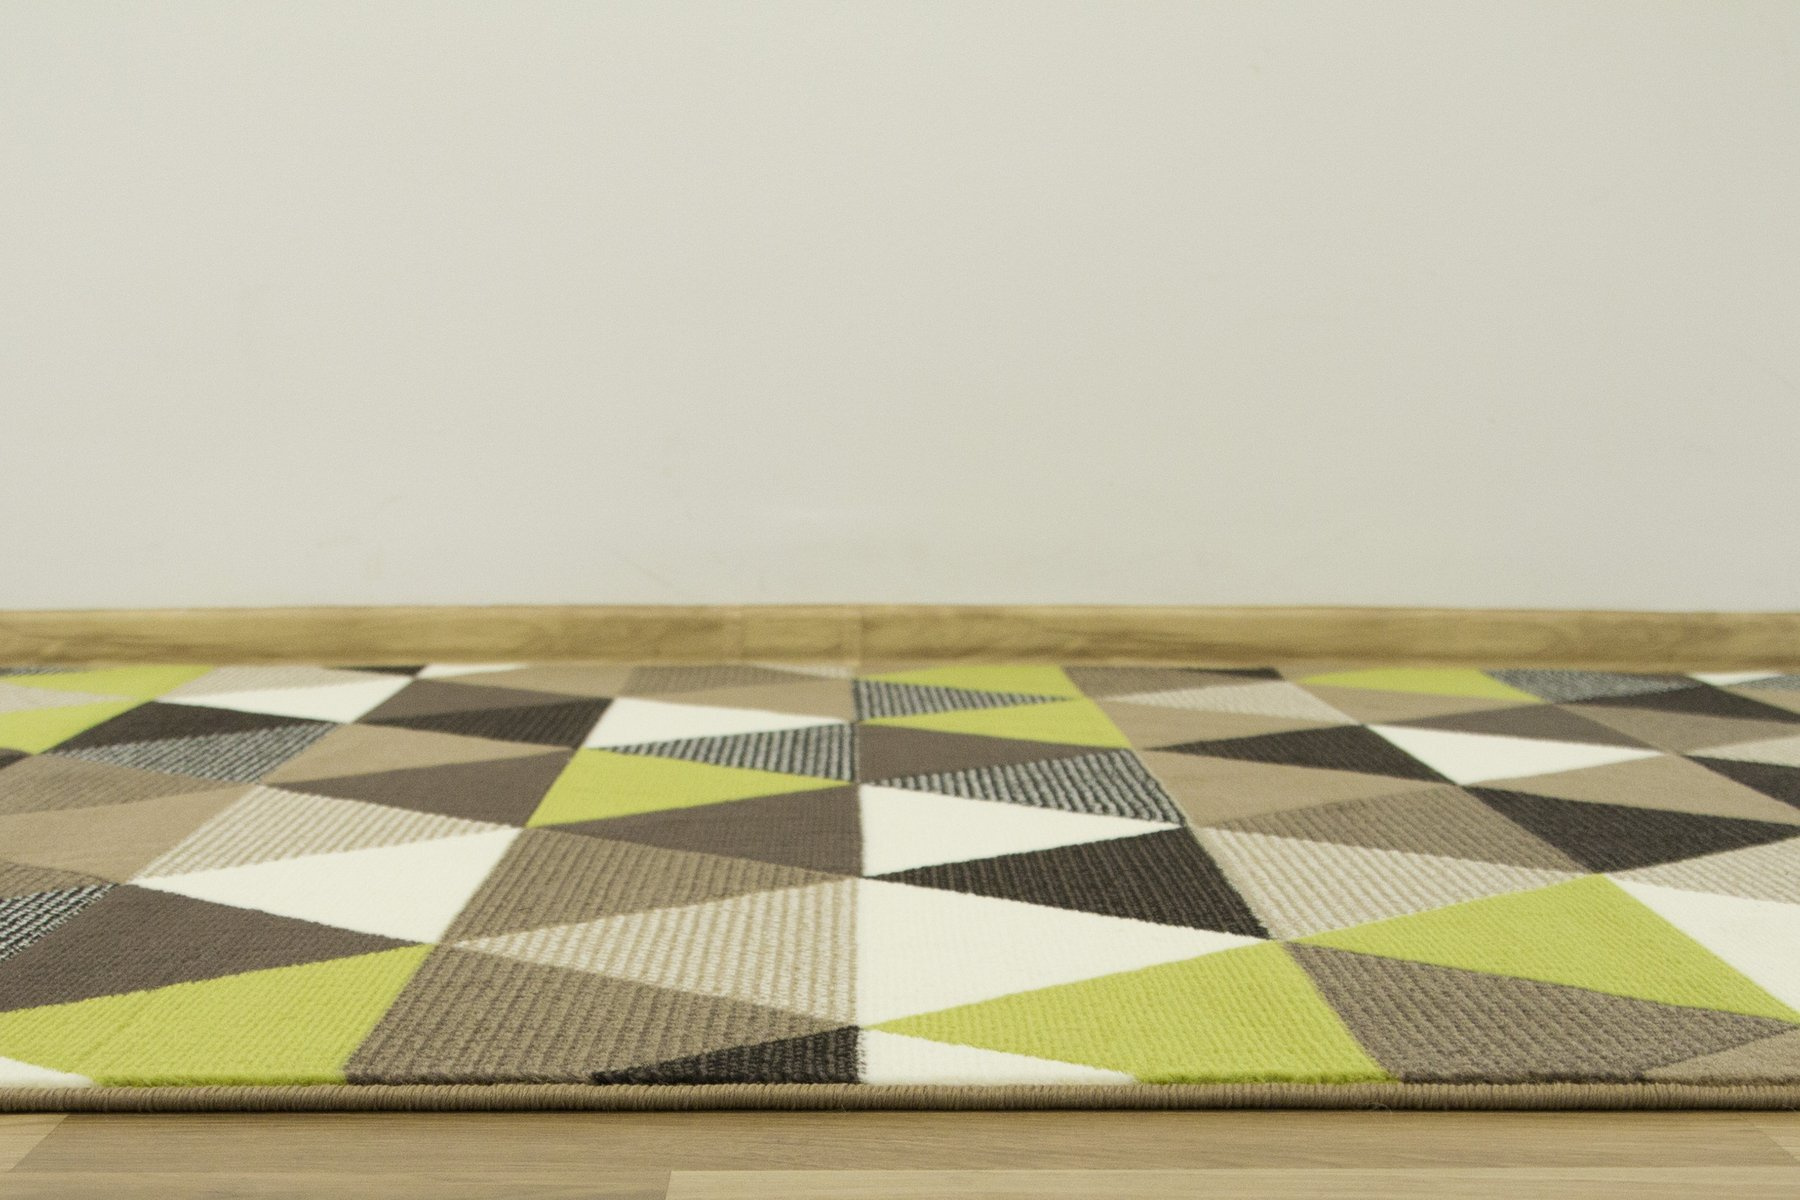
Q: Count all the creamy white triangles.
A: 11